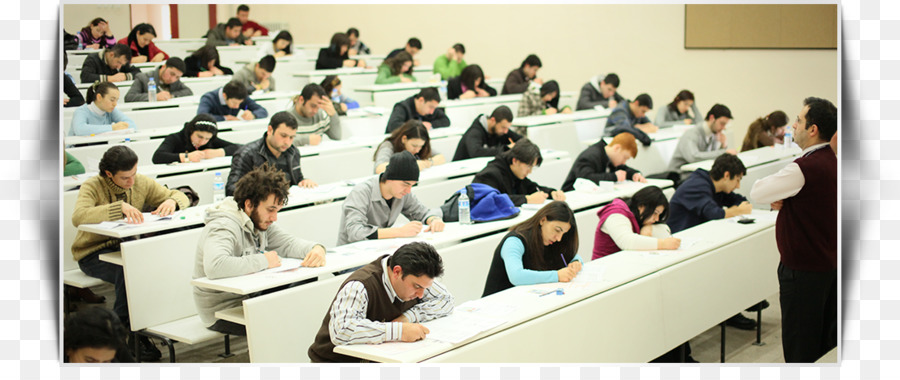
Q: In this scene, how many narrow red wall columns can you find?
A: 2